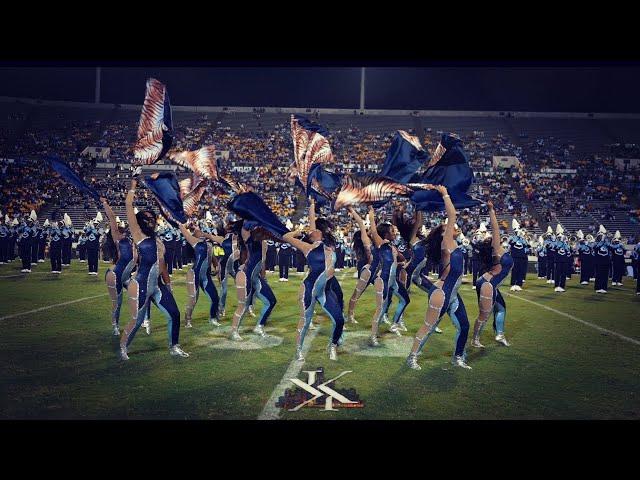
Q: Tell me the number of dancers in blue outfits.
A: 12